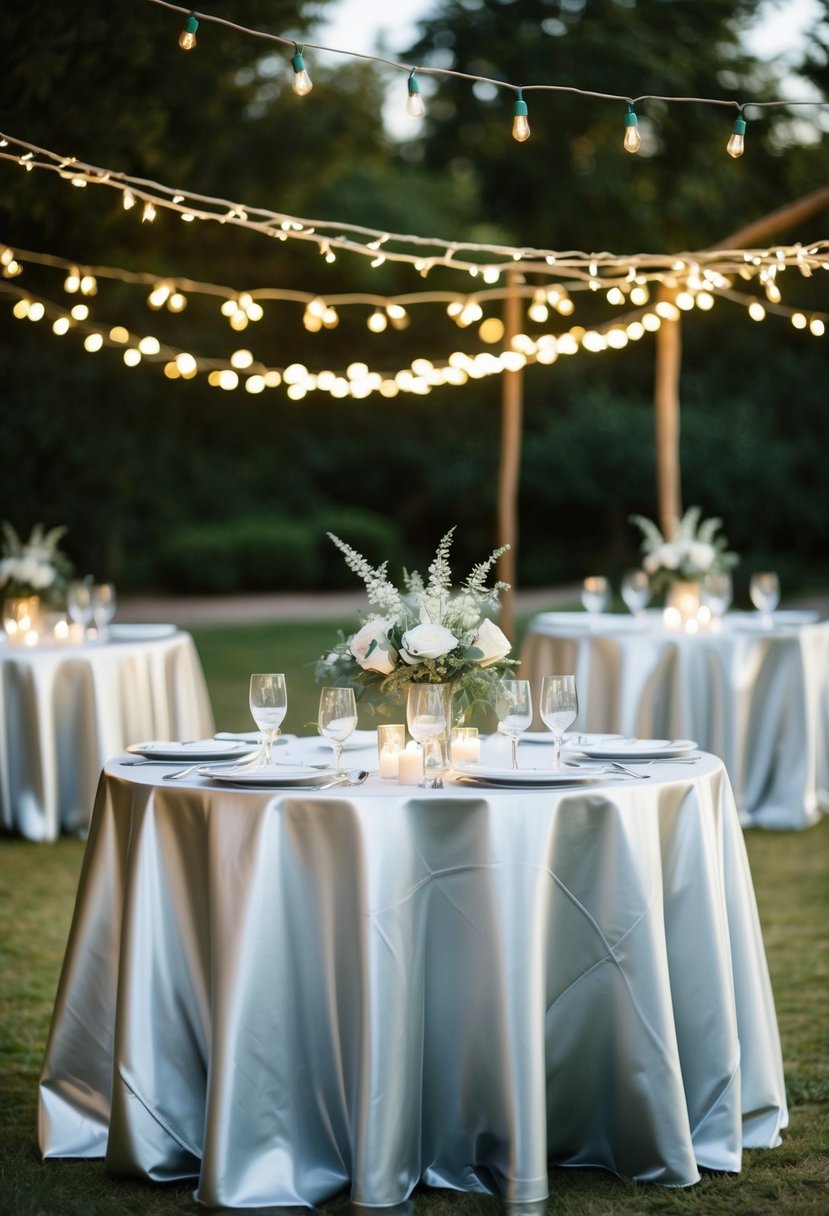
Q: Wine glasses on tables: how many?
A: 11